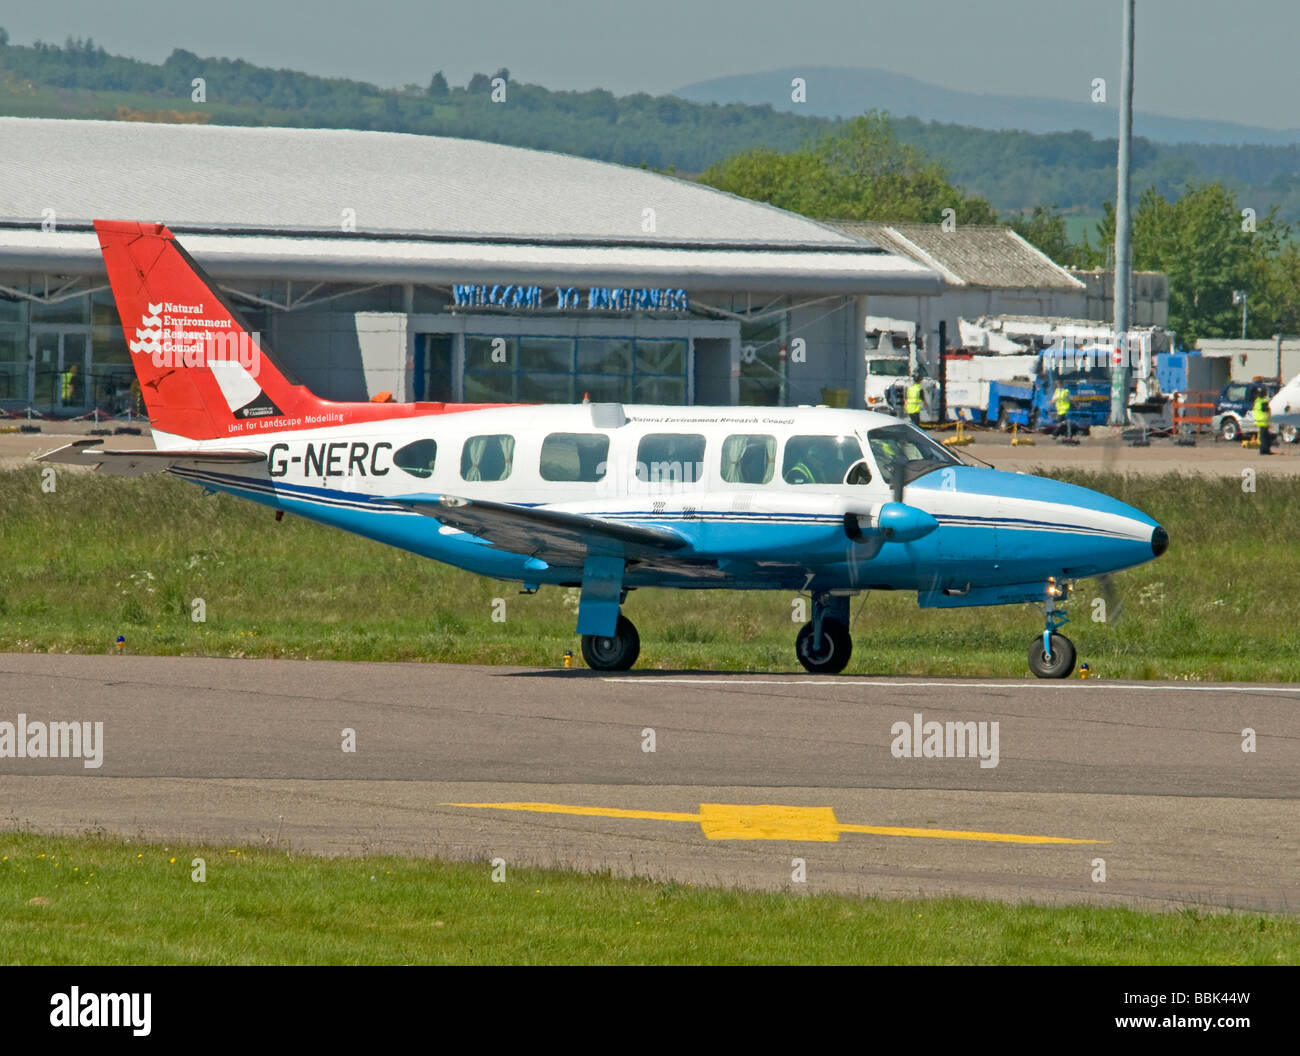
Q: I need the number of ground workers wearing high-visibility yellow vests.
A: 4